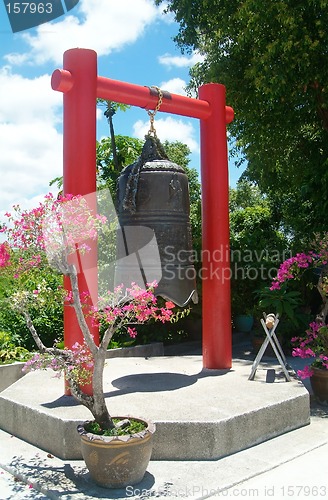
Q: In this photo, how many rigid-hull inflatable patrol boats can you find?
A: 0